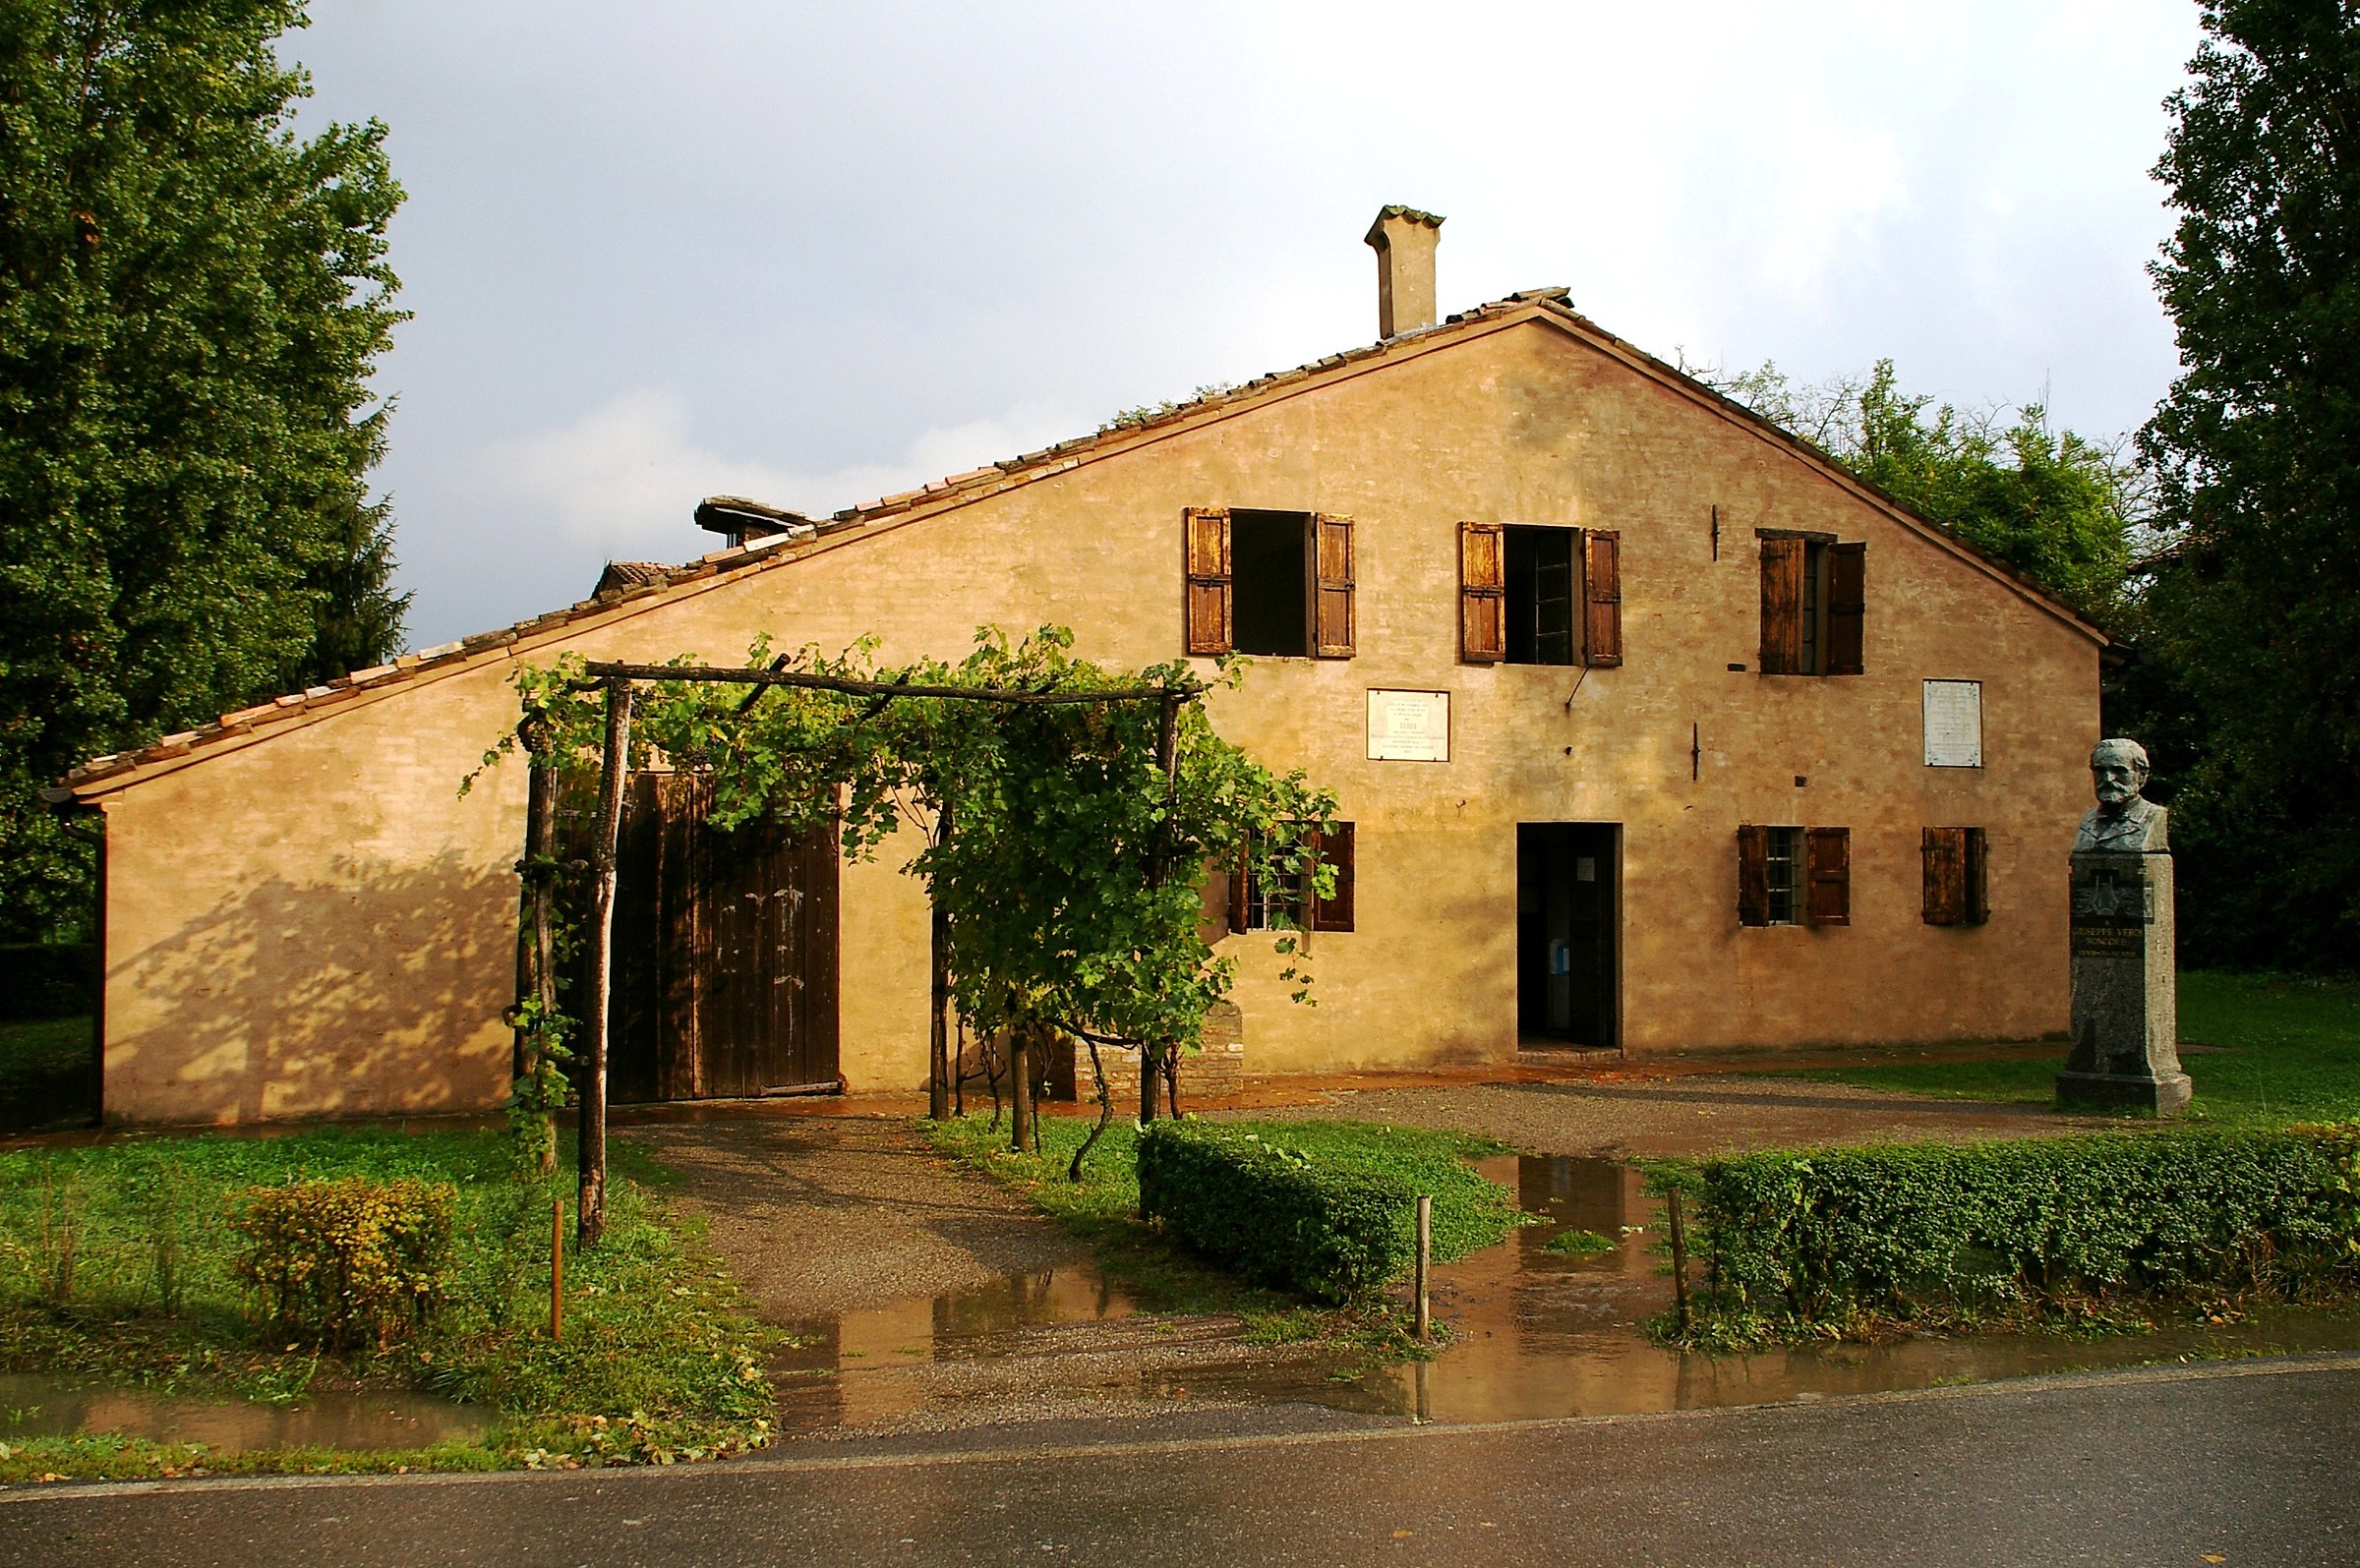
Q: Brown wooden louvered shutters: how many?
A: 12